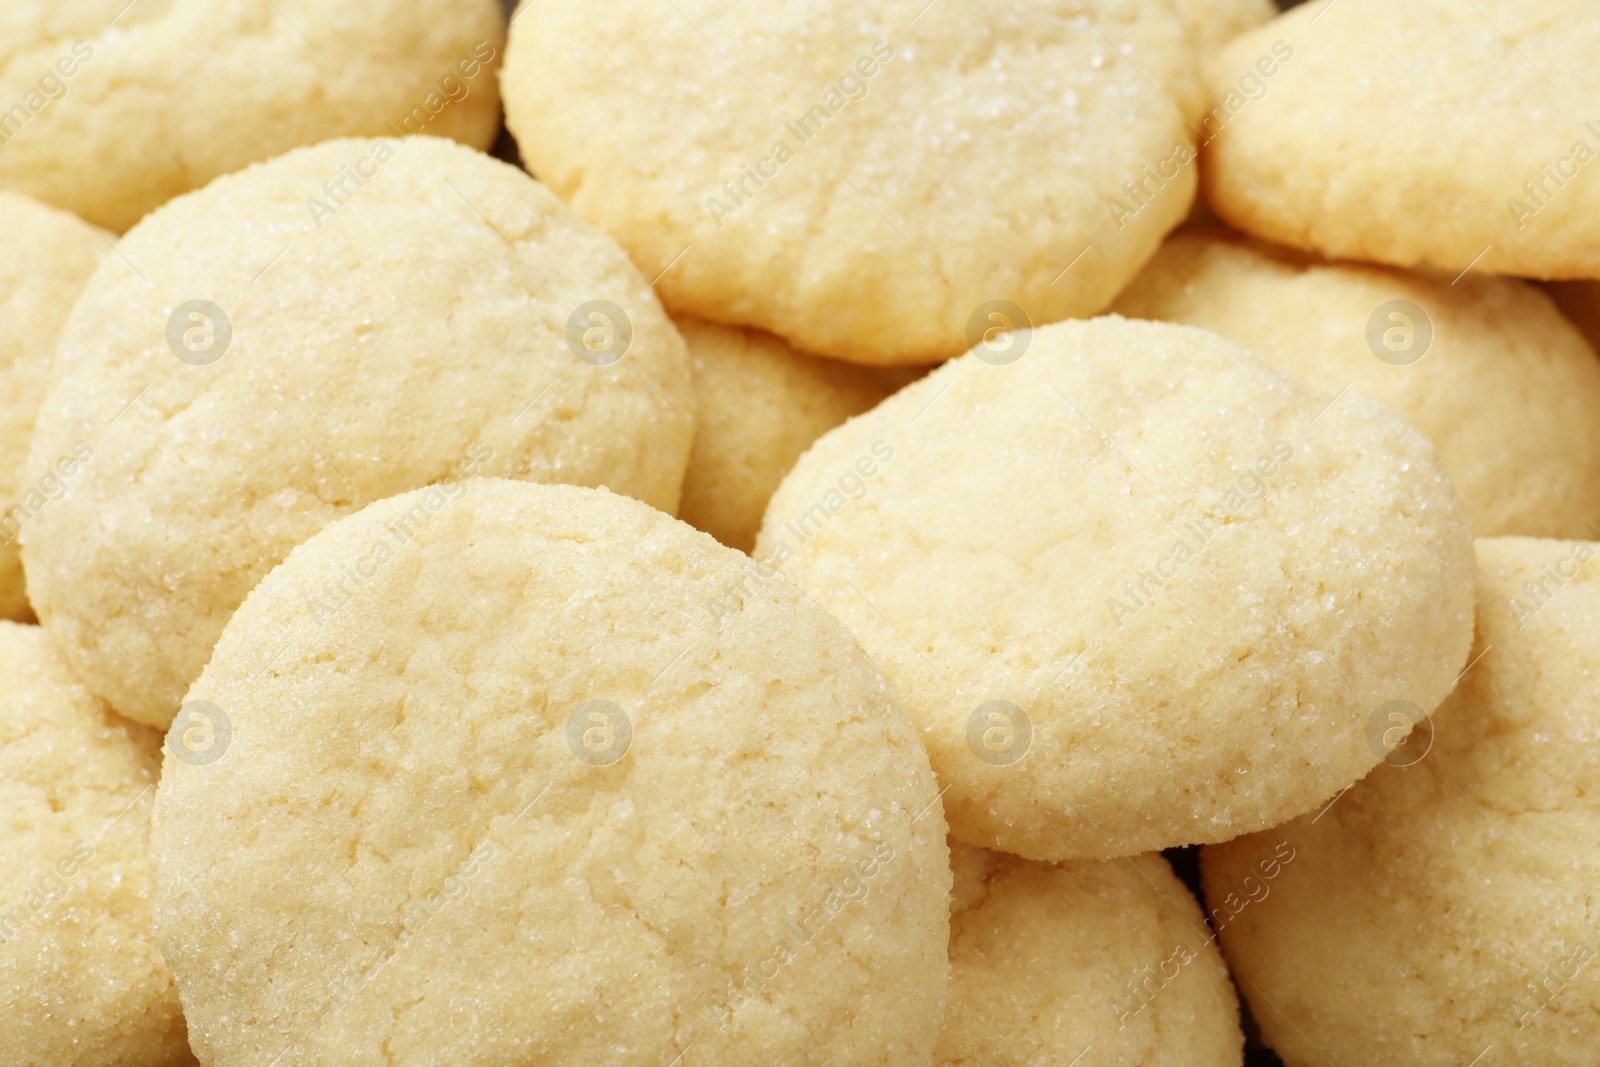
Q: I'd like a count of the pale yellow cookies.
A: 13